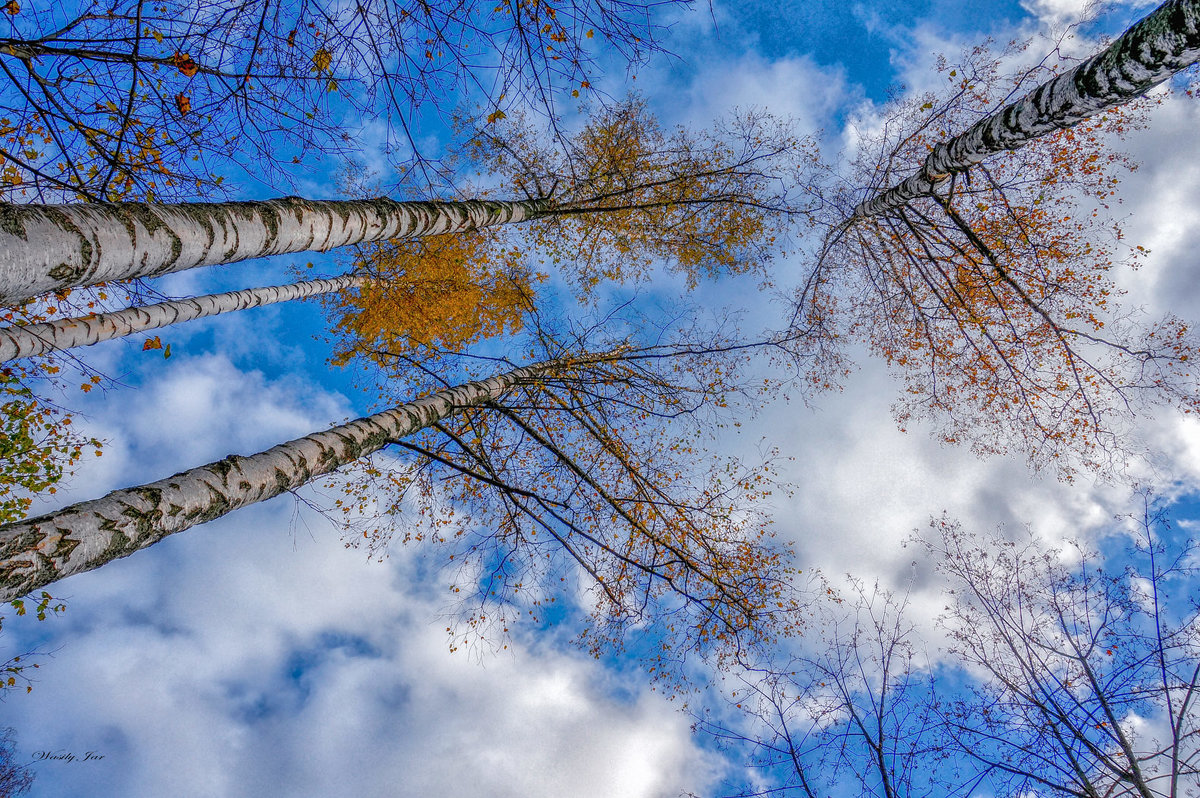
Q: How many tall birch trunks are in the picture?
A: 4